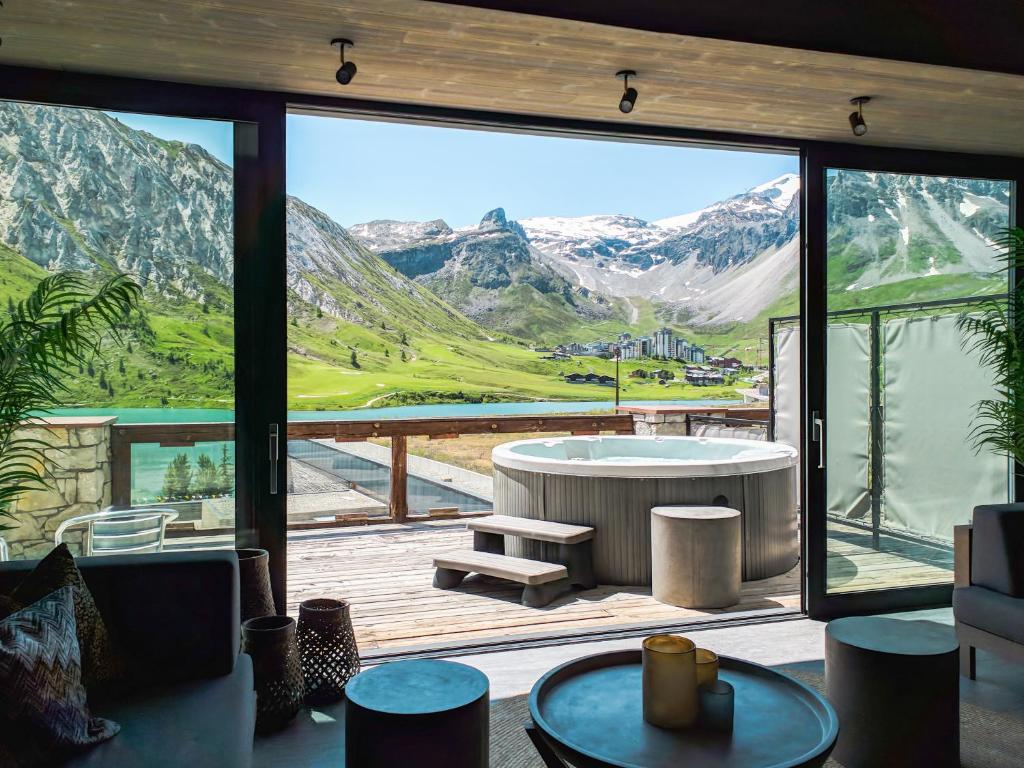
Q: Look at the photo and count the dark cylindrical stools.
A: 2